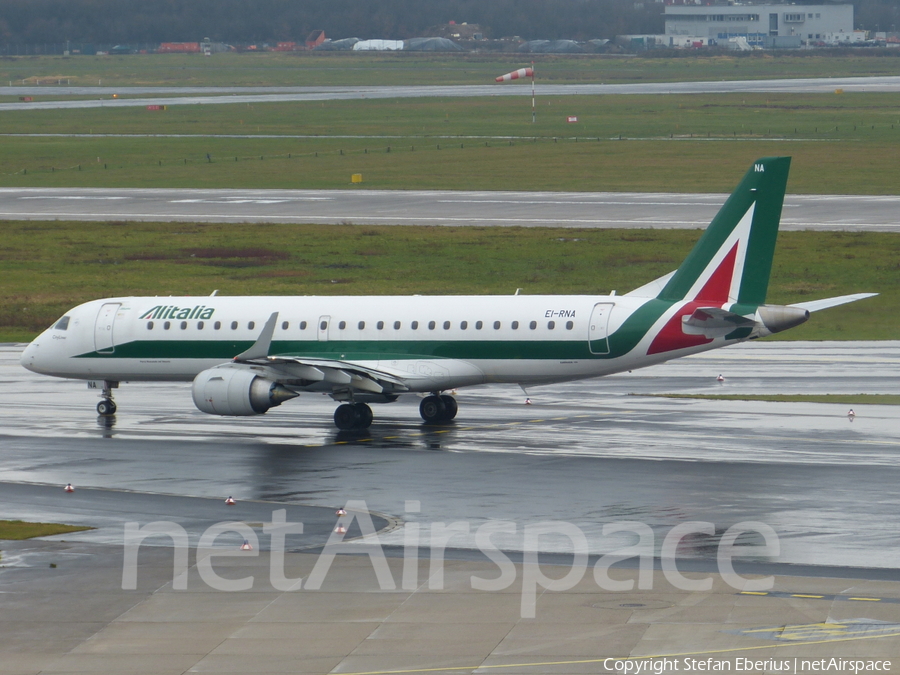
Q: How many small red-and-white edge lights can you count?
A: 8